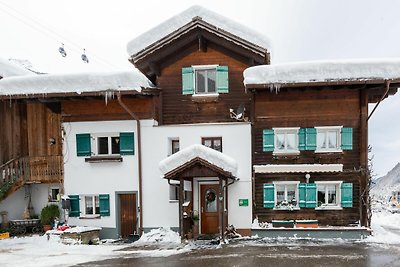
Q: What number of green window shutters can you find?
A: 14